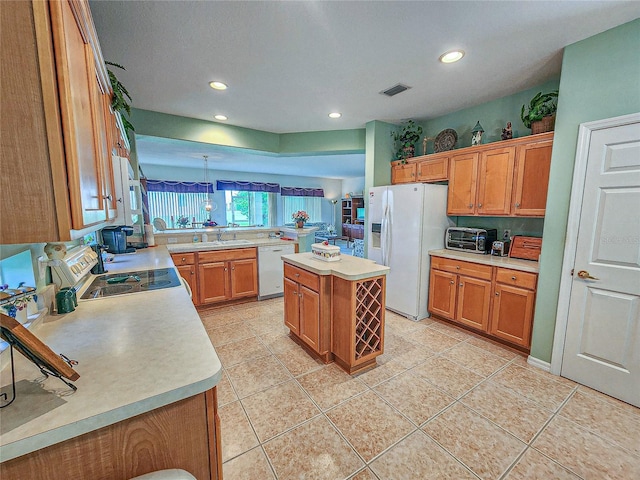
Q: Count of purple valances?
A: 3